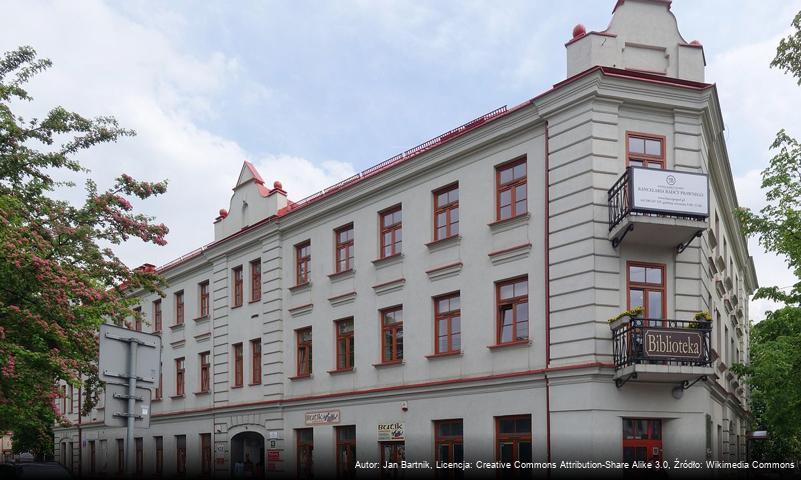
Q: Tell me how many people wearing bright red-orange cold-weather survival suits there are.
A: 0